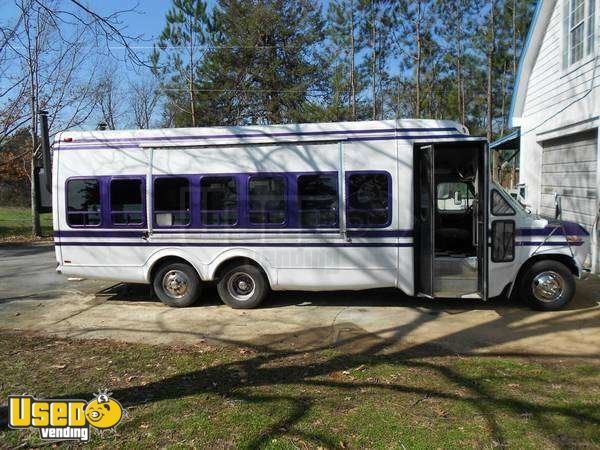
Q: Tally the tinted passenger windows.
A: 7